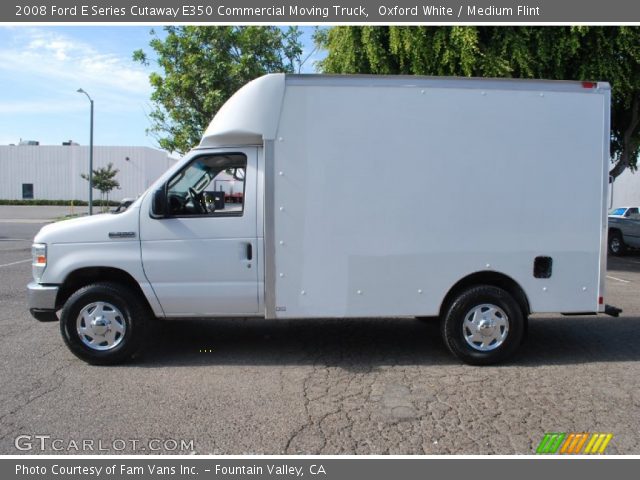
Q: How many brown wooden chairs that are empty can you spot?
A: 0